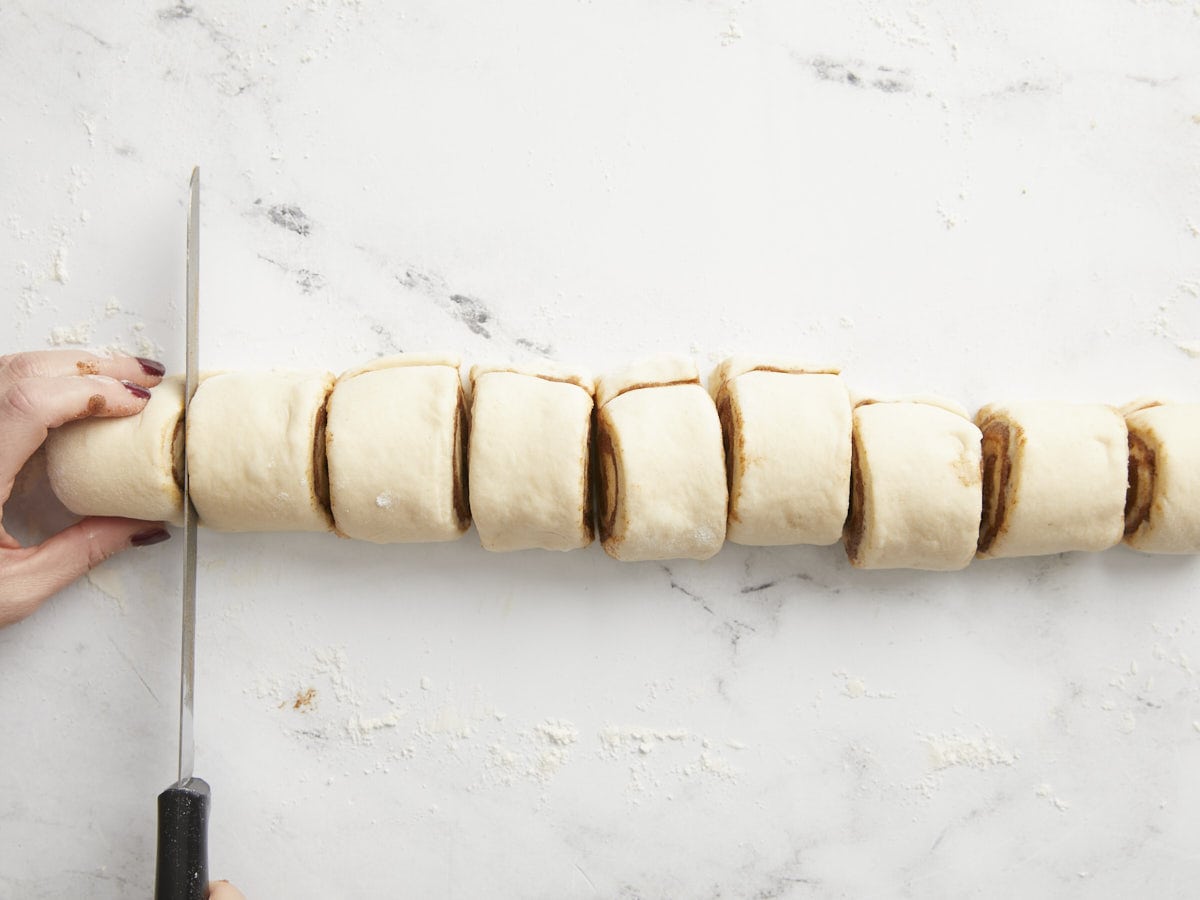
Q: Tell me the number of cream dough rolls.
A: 9